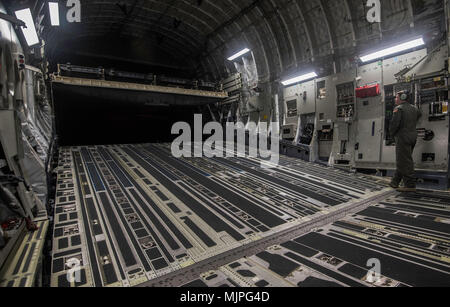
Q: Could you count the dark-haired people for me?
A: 1